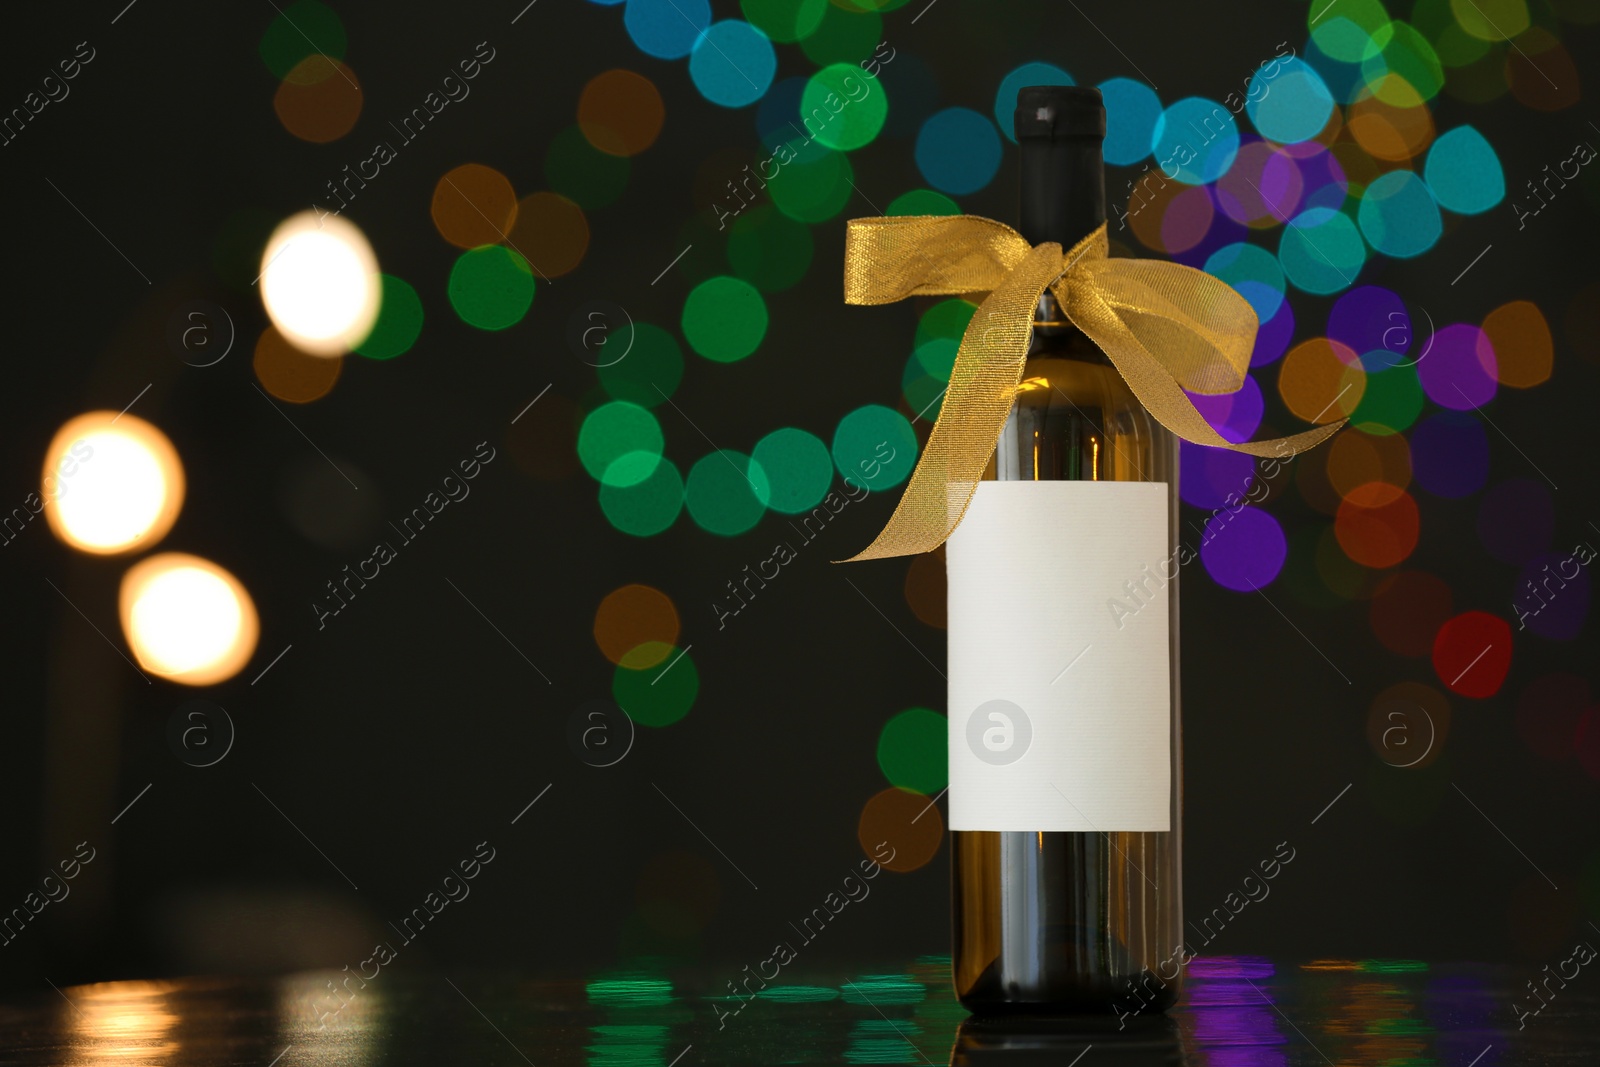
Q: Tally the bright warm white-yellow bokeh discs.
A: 3